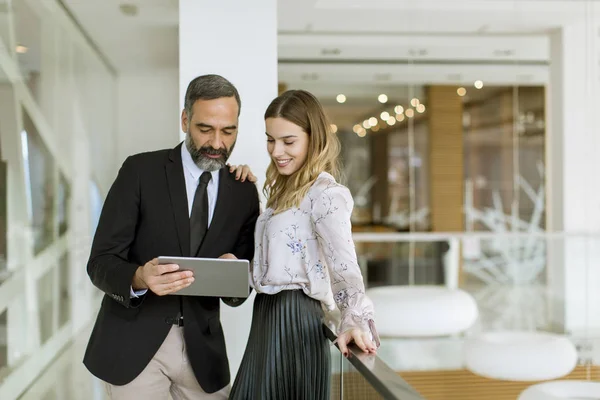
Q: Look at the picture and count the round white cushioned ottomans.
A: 3